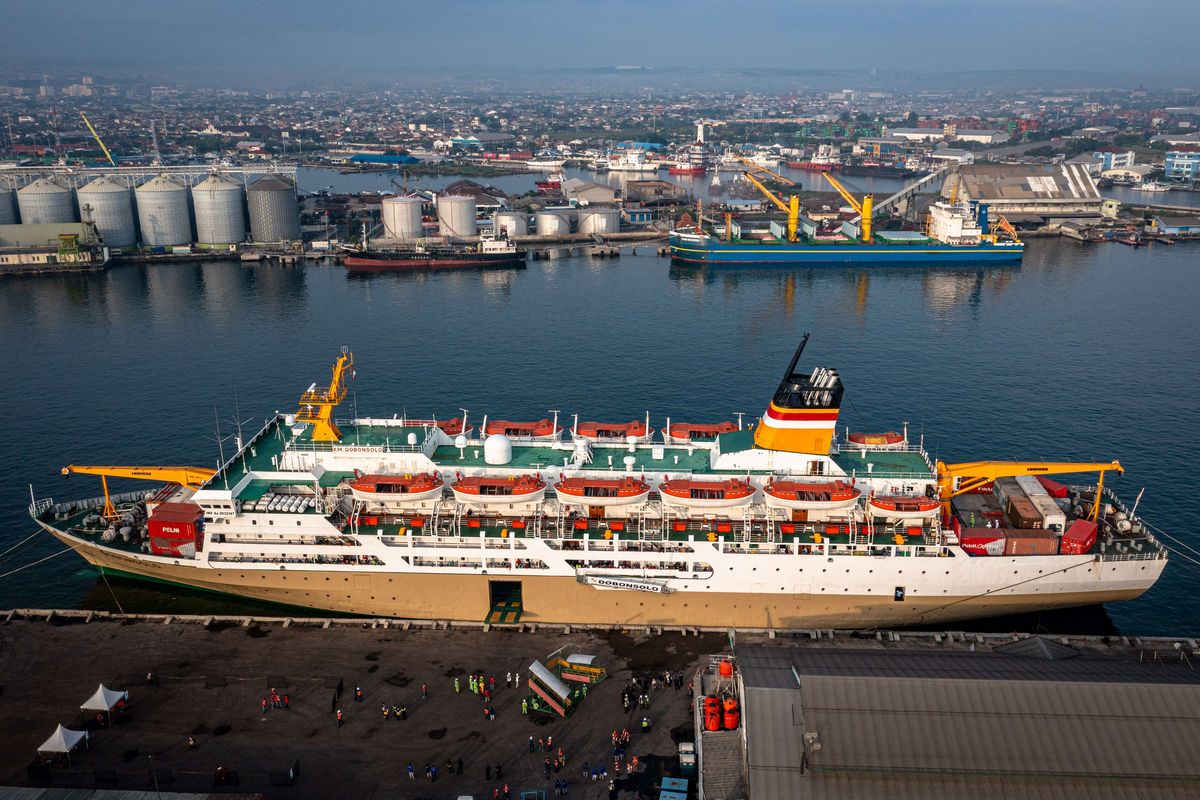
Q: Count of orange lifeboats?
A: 11